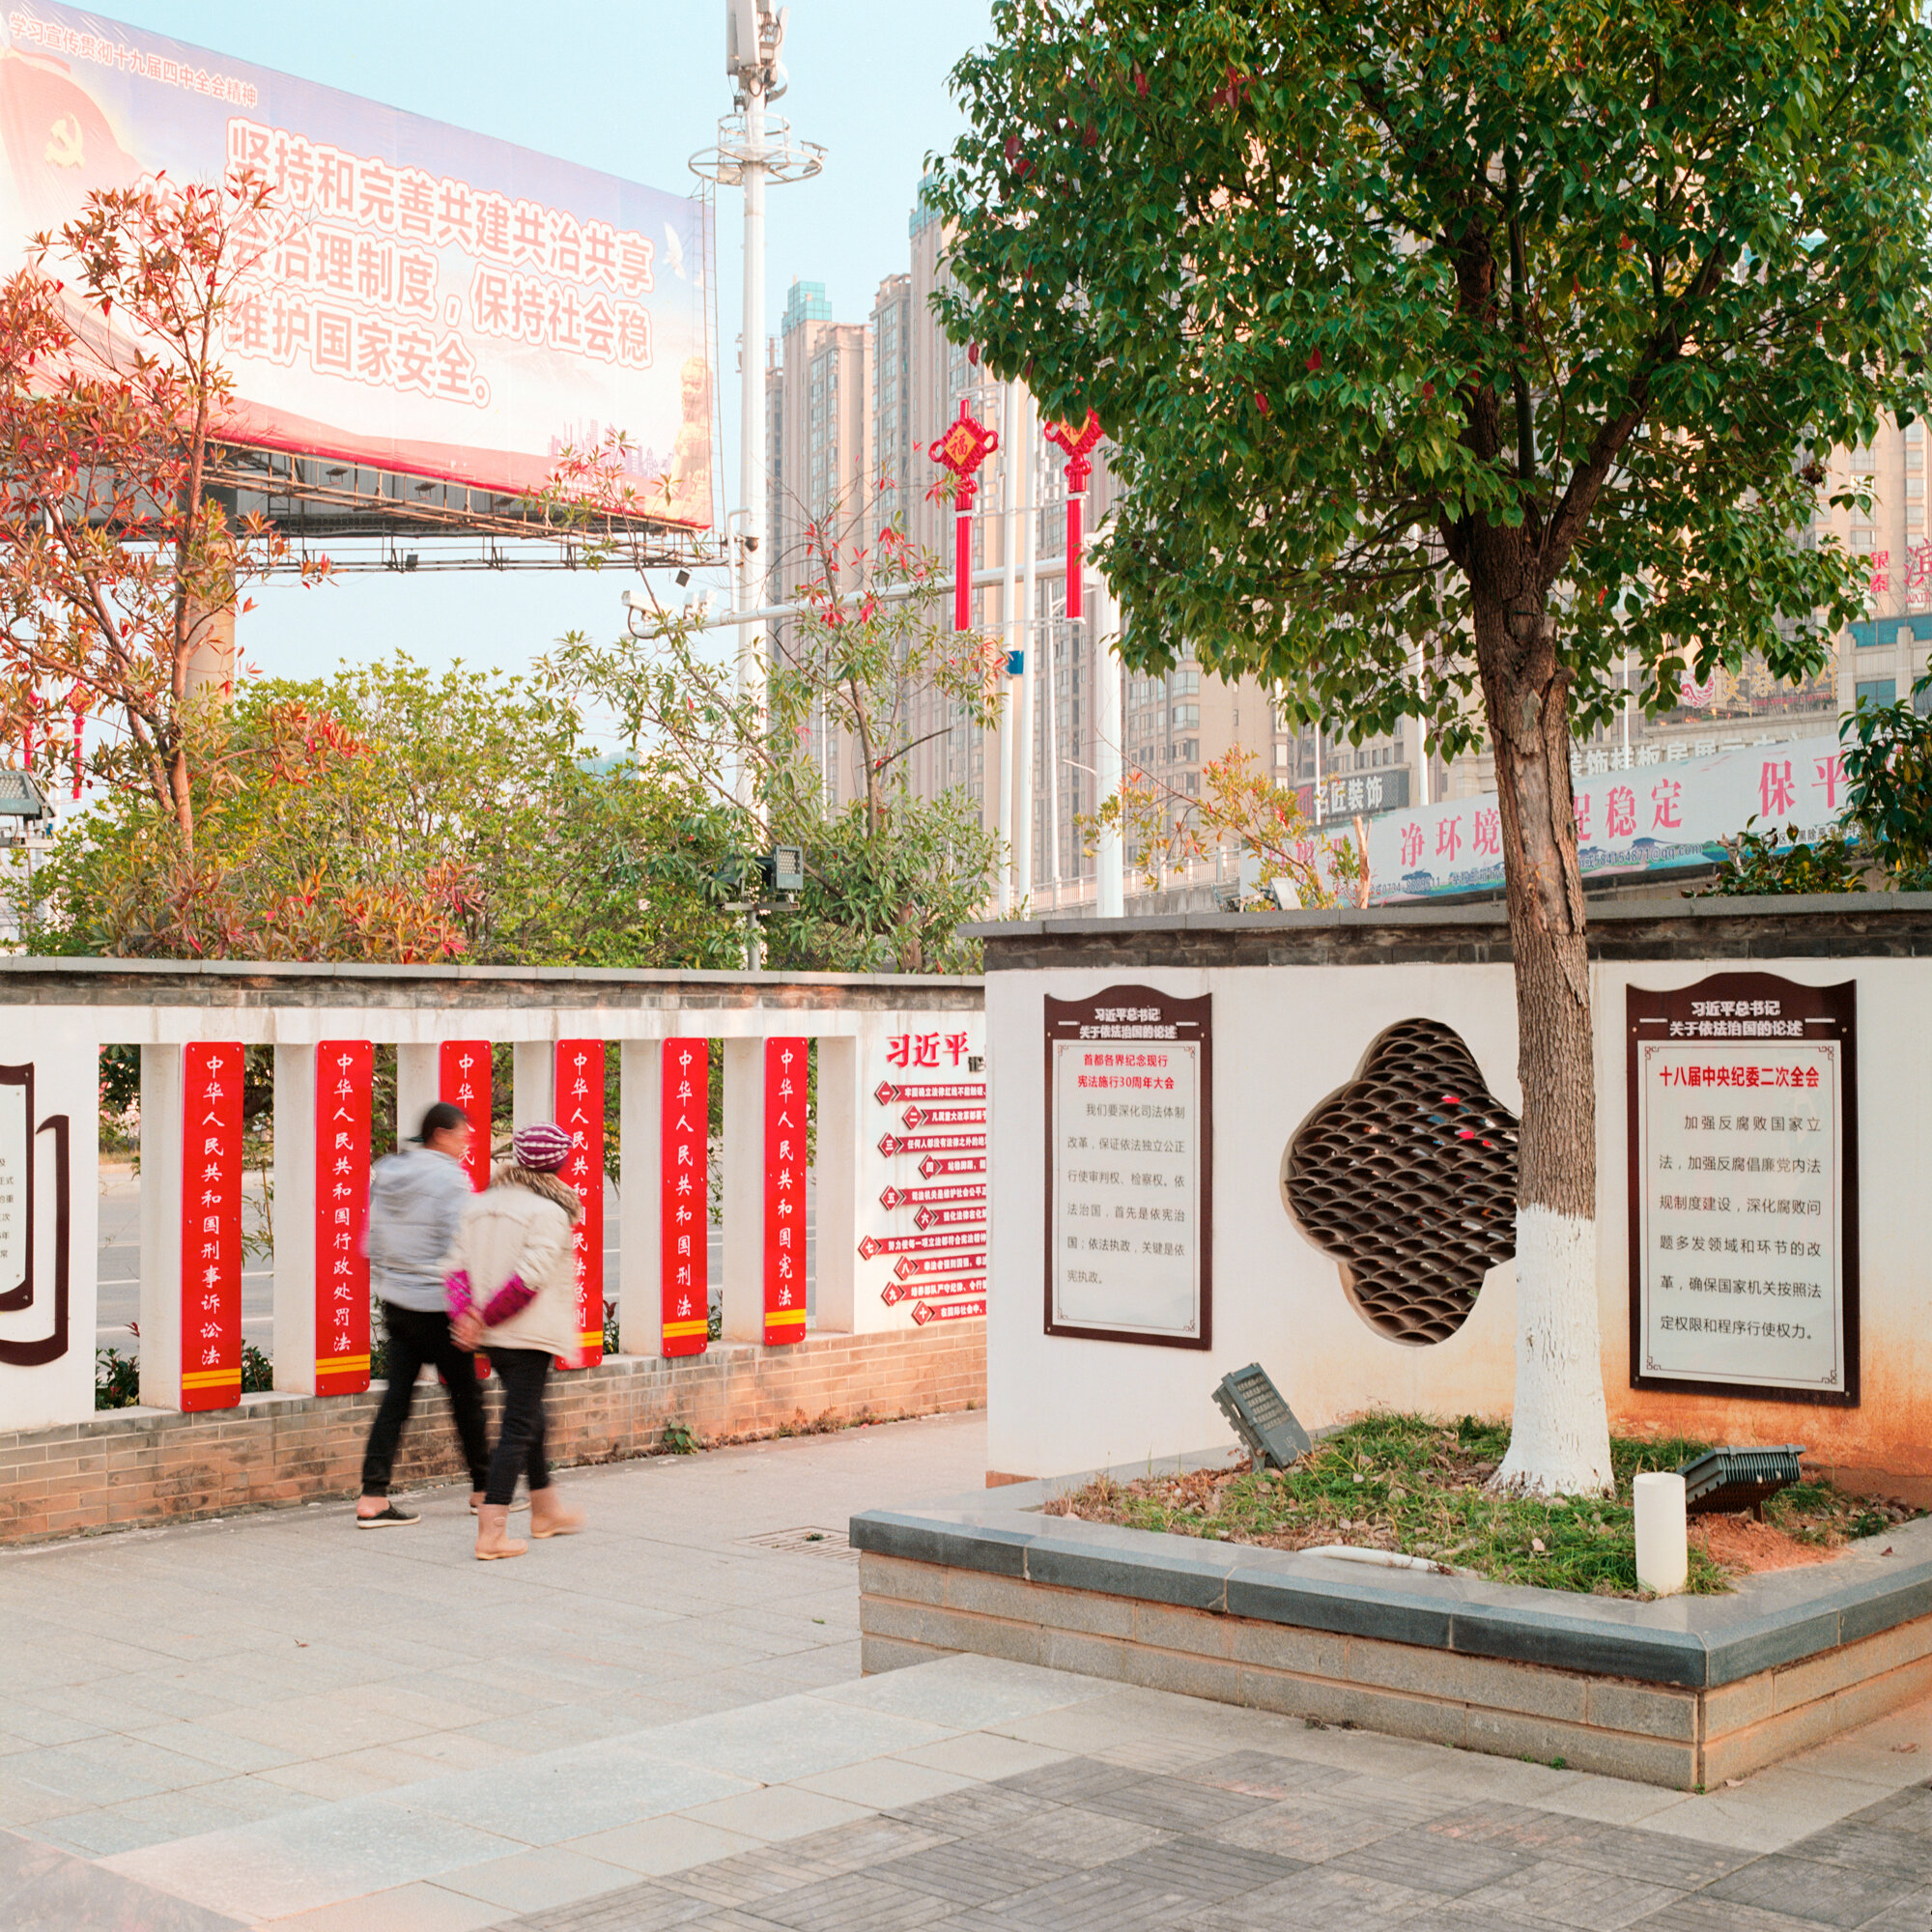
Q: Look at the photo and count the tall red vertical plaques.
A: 6